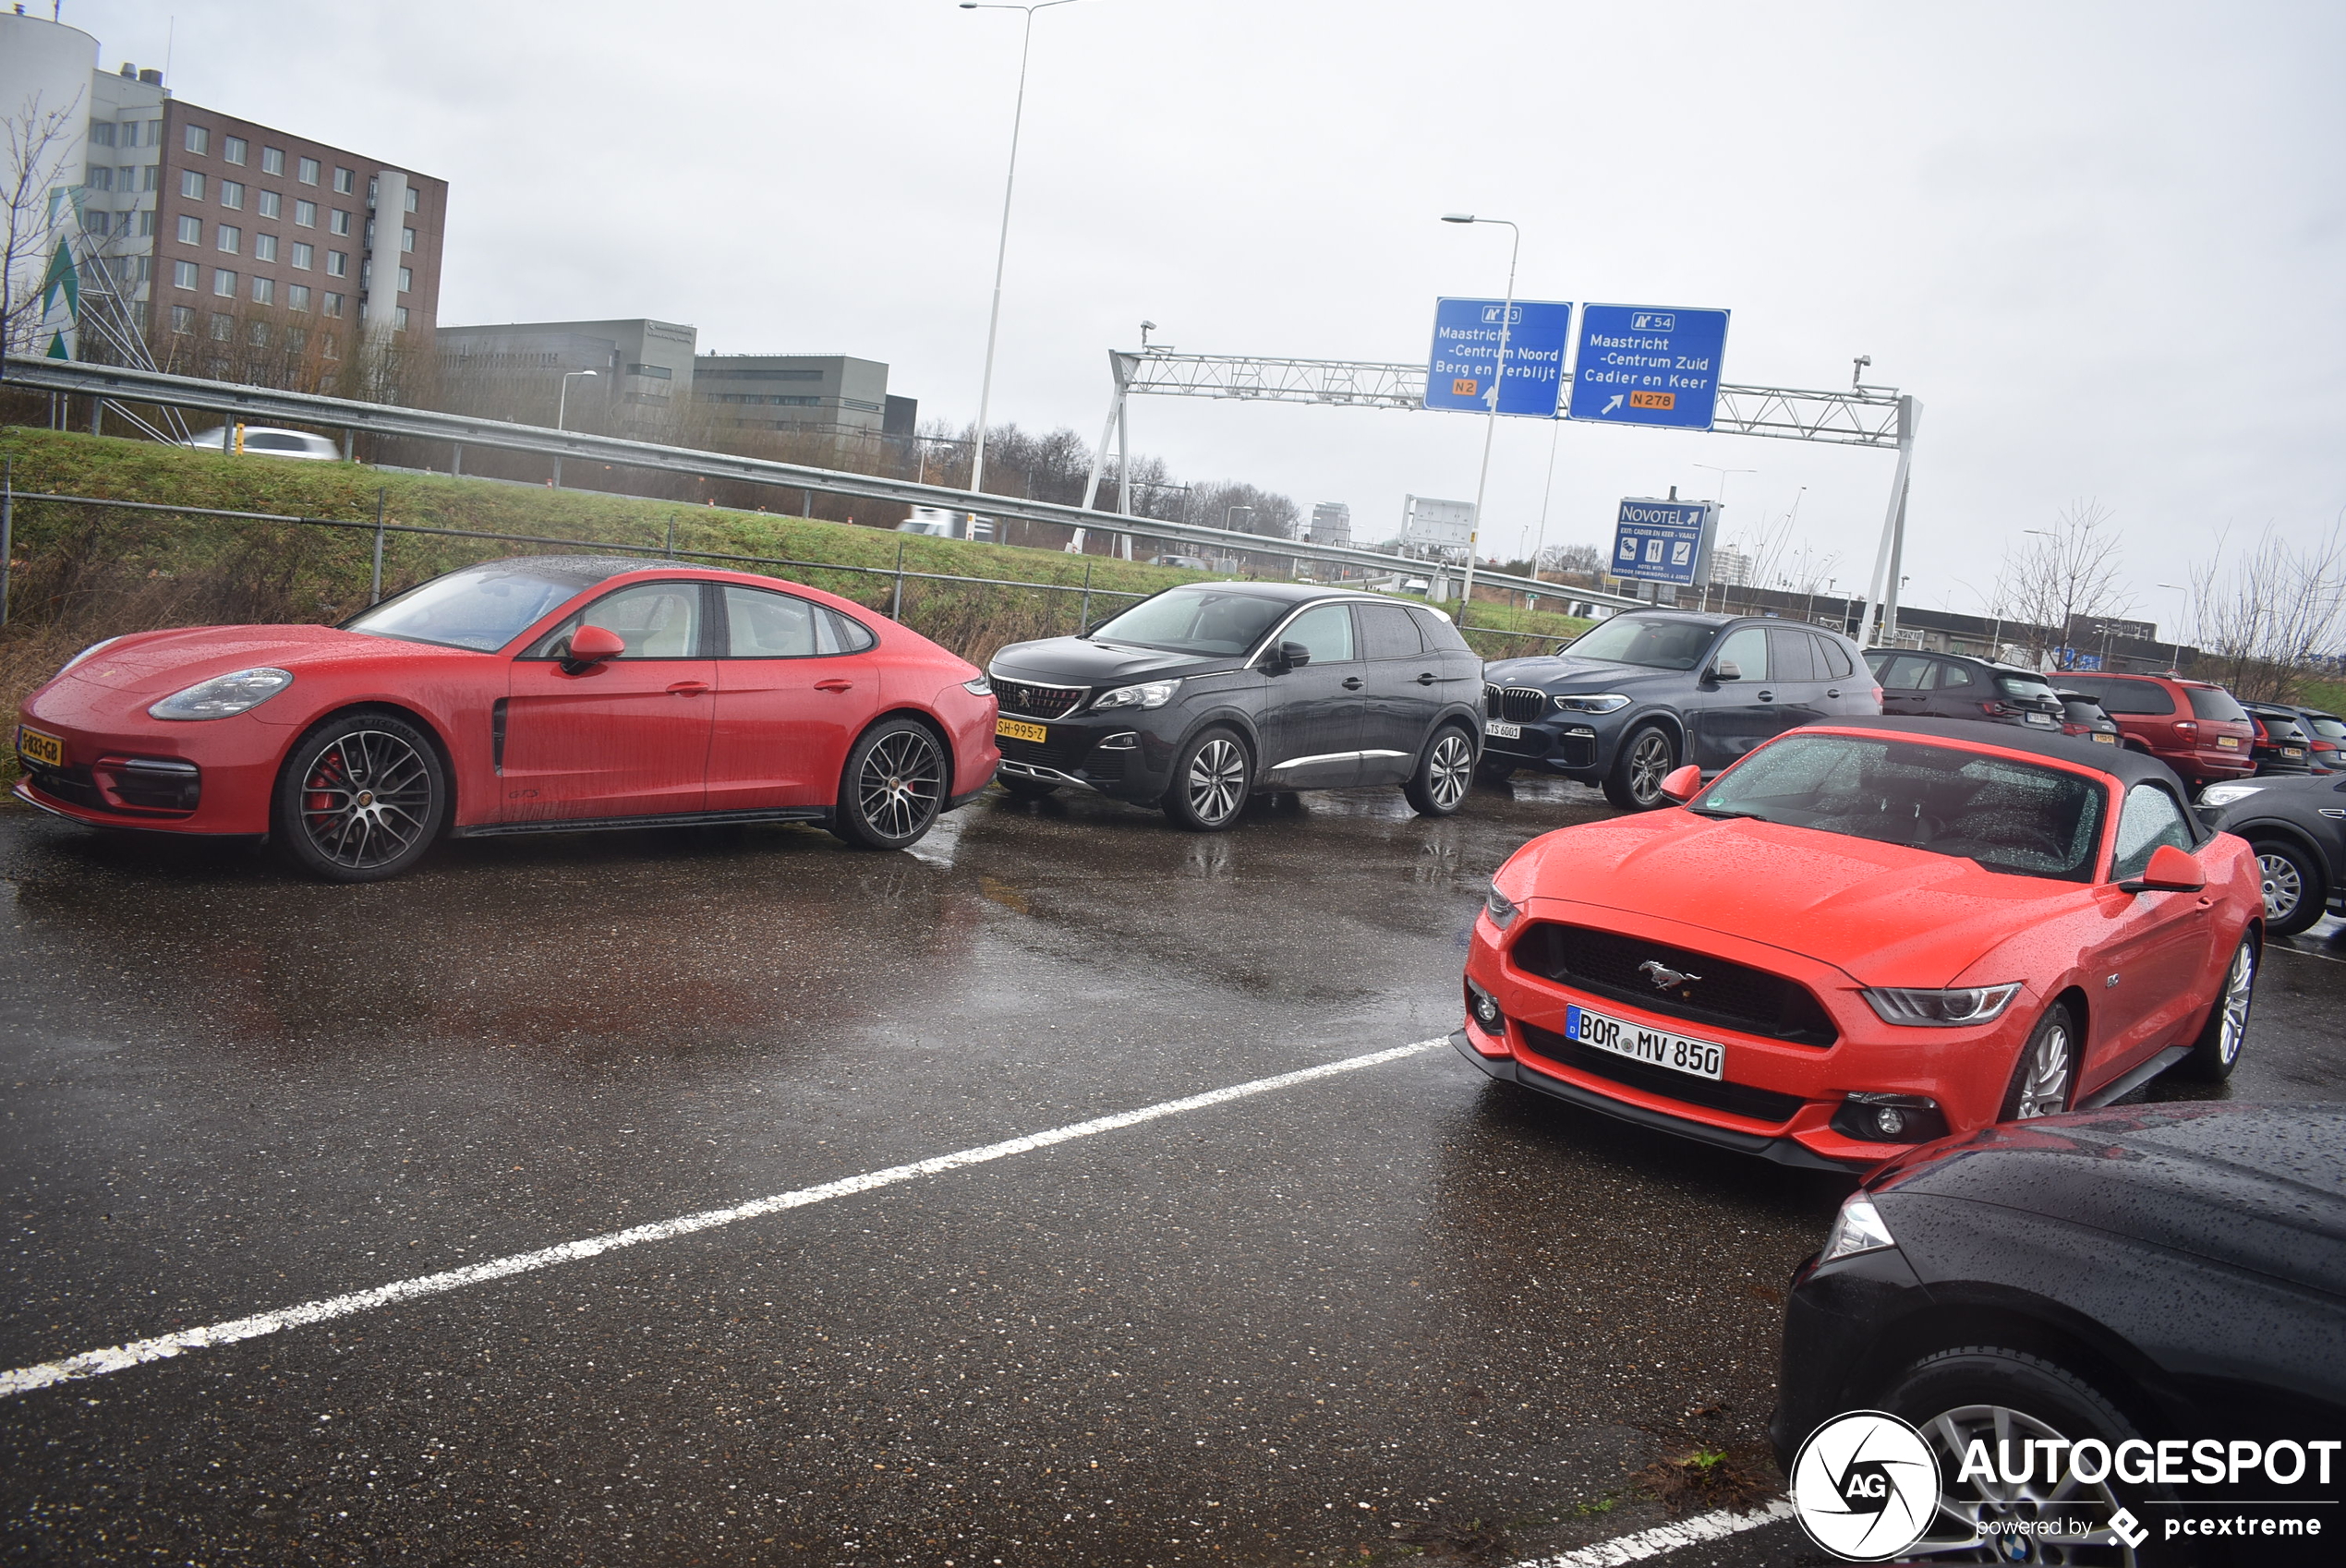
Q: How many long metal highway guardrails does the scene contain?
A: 1